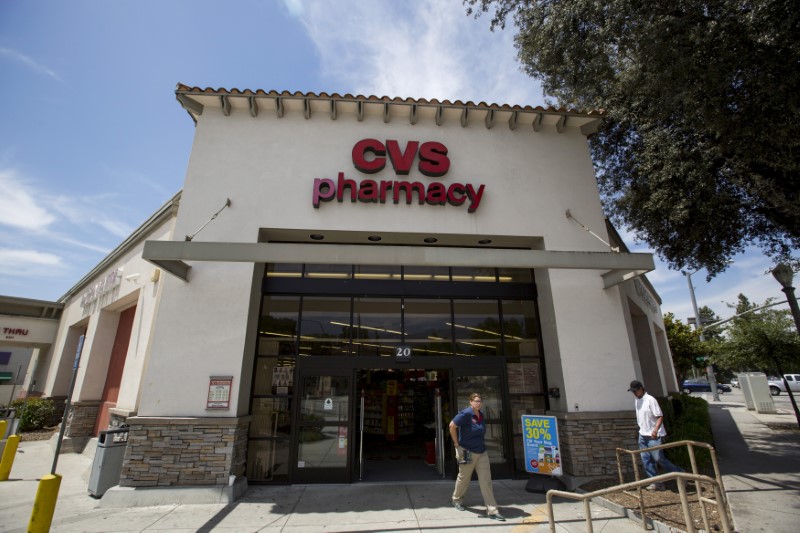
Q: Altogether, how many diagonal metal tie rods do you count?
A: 2